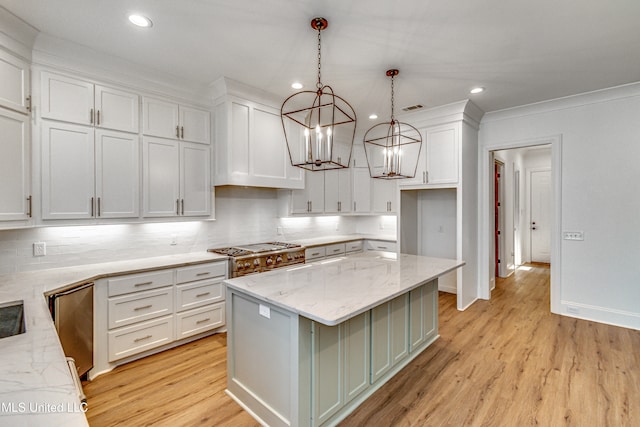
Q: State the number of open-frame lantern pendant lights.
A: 2